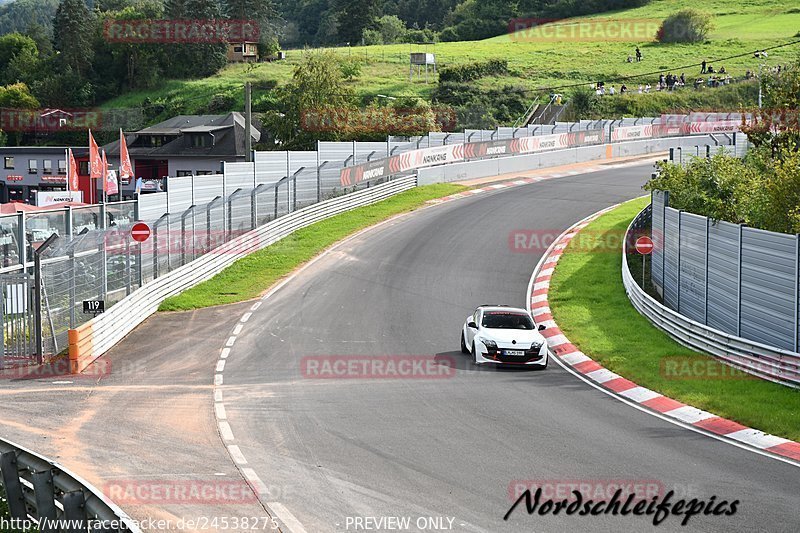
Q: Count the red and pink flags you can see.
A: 5